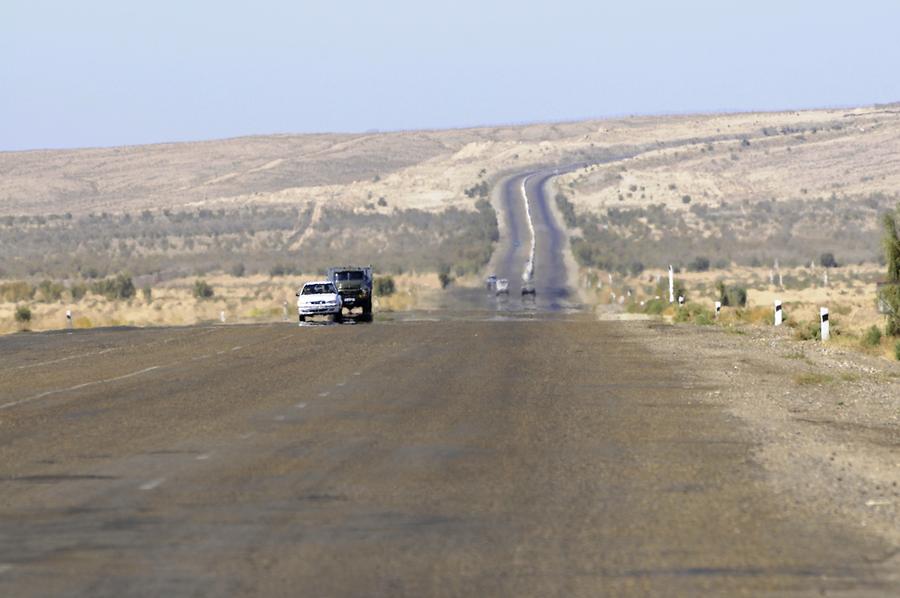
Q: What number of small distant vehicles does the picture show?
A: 3